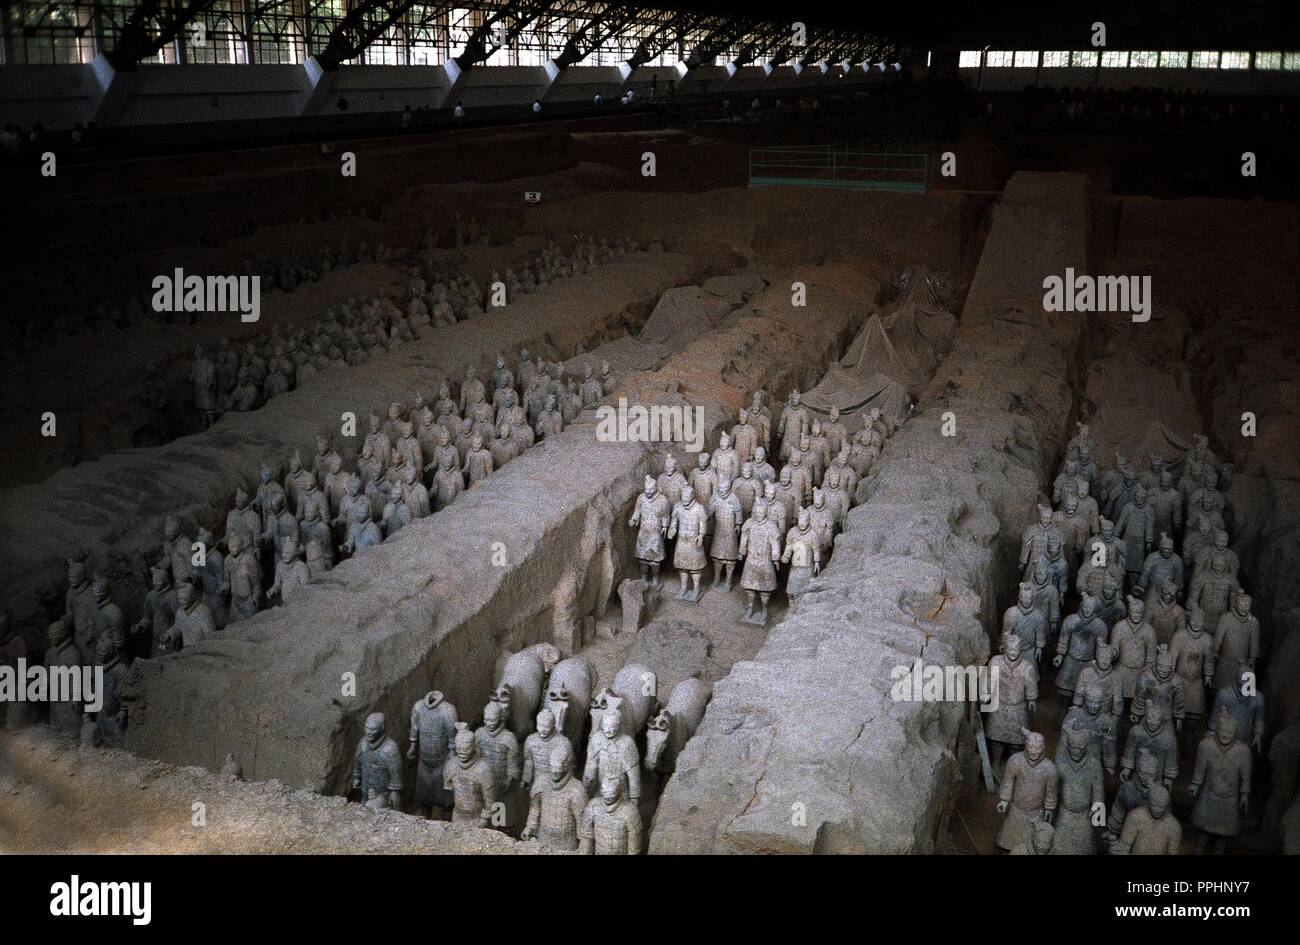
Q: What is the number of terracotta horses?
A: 4